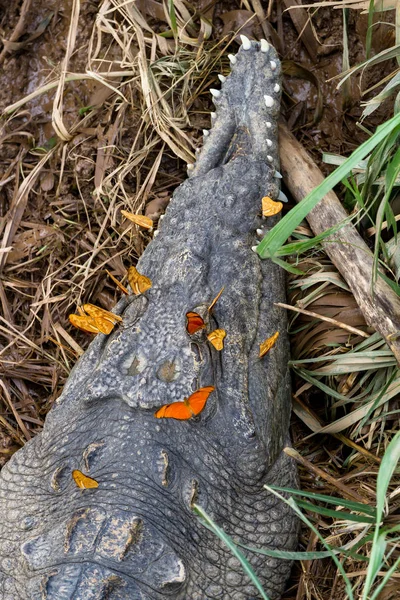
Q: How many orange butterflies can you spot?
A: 12